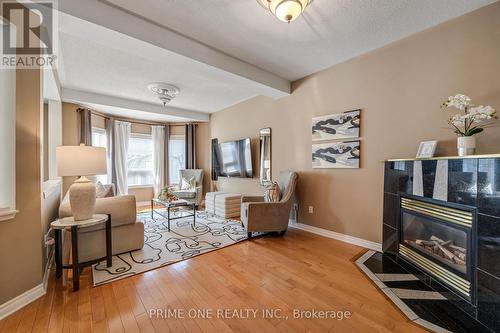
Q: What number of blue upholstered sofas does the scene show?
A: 0